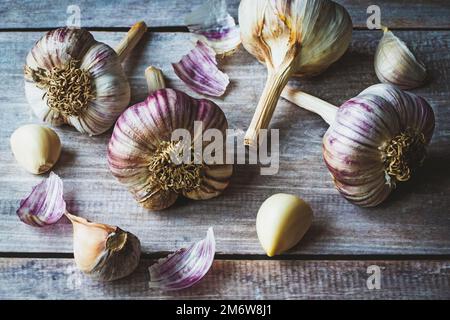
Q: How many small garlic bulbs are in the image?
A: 4